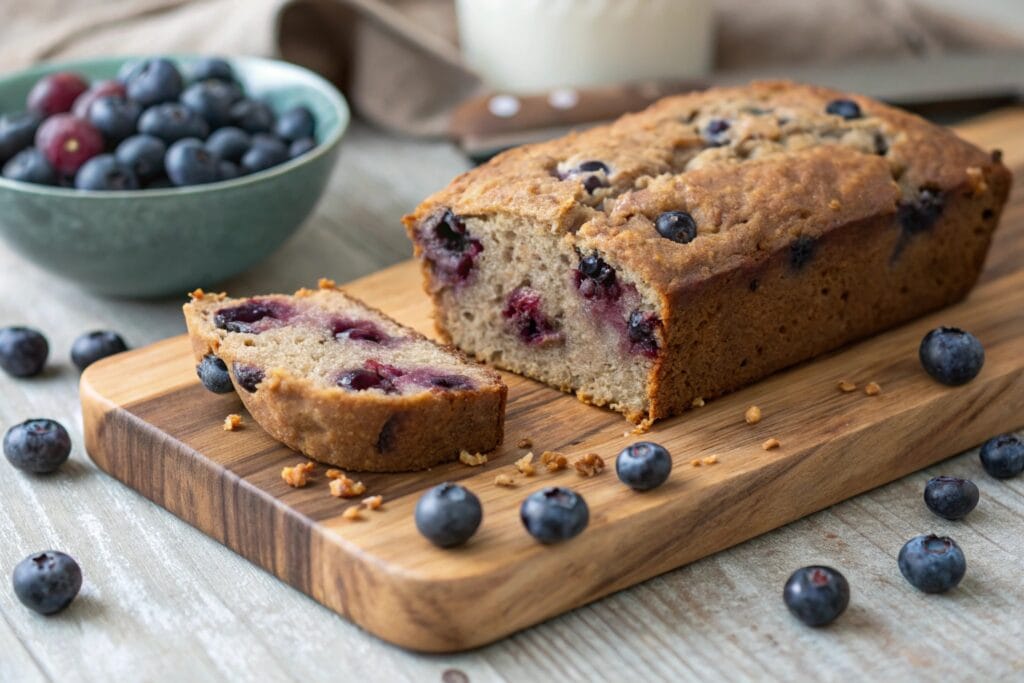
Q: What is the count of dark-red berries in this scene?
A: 3